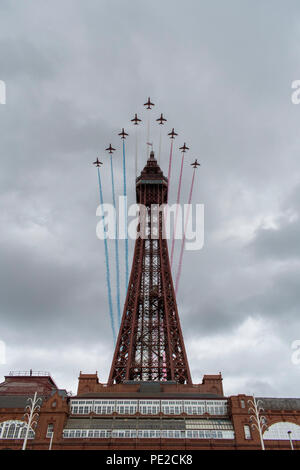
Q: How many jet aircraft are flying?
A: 9